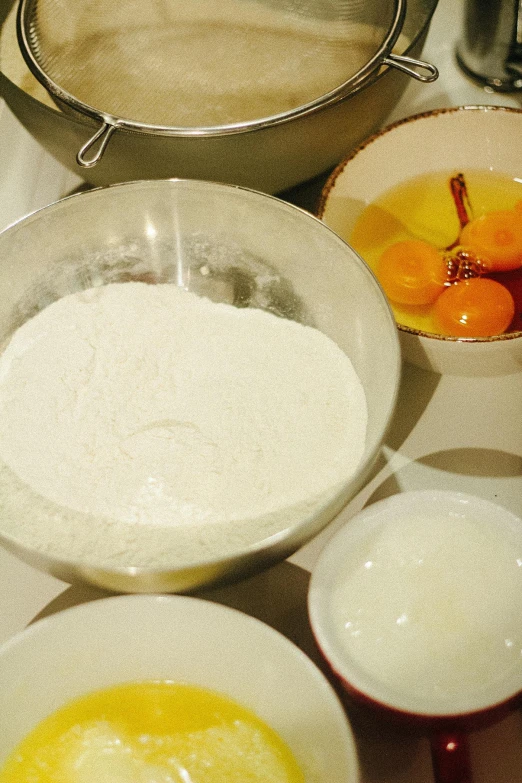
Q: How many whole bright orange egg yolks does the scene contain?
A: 3